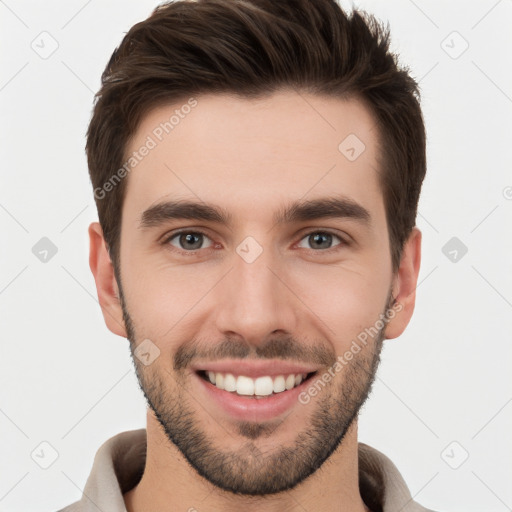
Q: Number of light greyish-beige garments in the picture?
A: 1